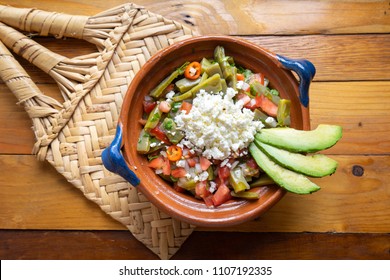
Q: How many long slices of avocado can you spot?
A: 3